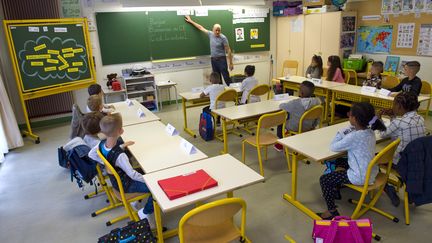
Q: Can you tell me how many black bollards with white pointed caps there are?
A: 0